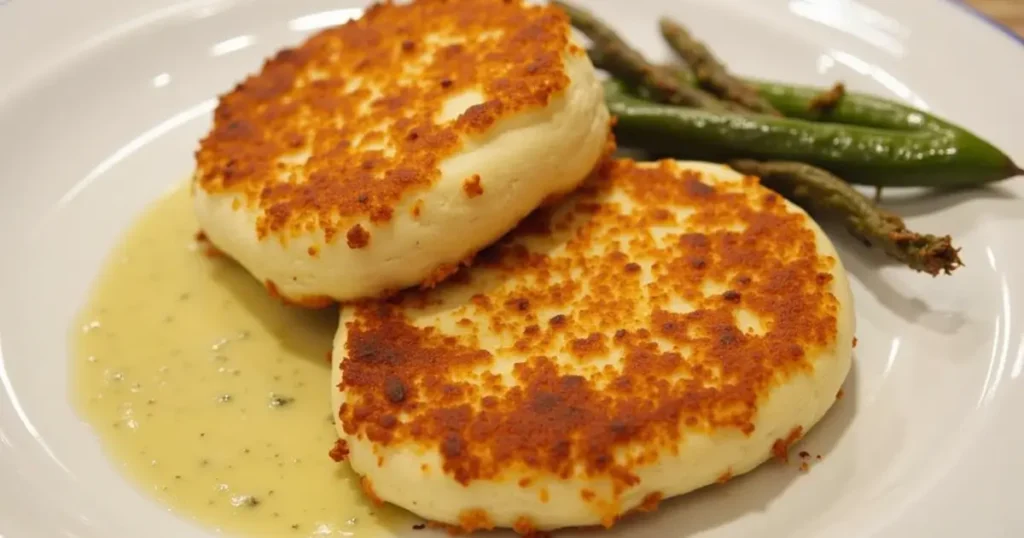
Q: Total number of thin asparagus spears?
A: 3